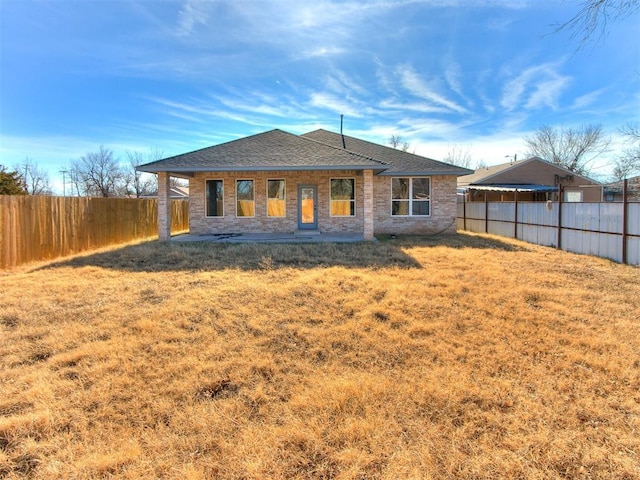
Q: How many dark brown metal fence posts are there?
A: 5